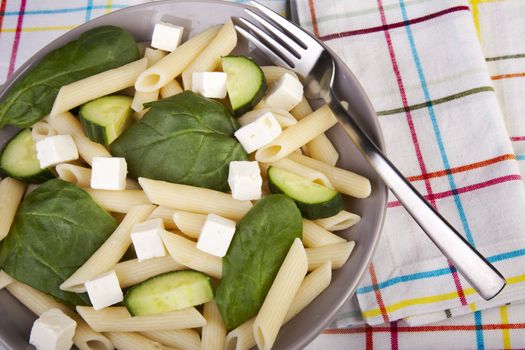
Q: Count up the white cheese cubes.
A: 11